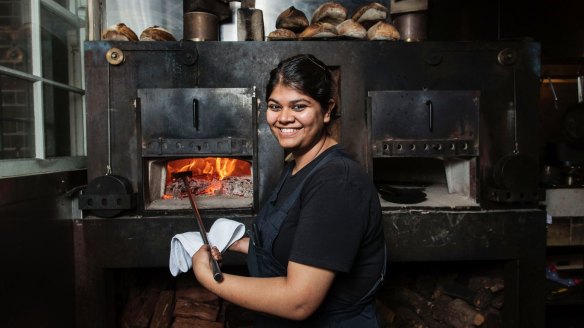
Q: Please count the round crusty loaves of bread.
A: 9